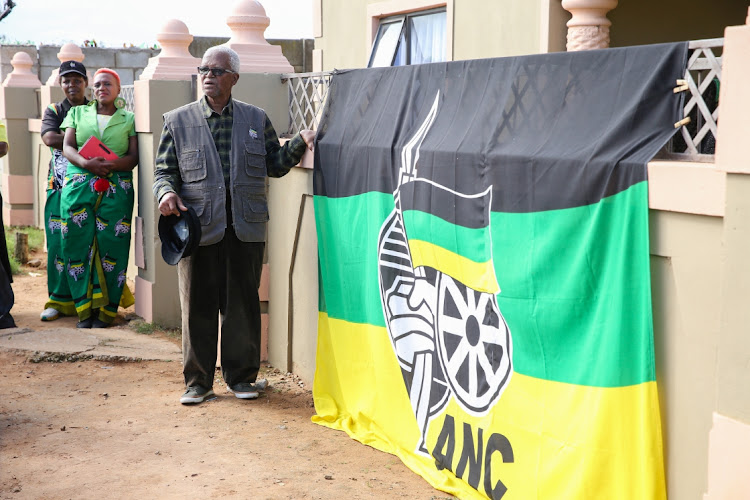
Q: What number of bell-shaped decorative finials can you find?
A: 4